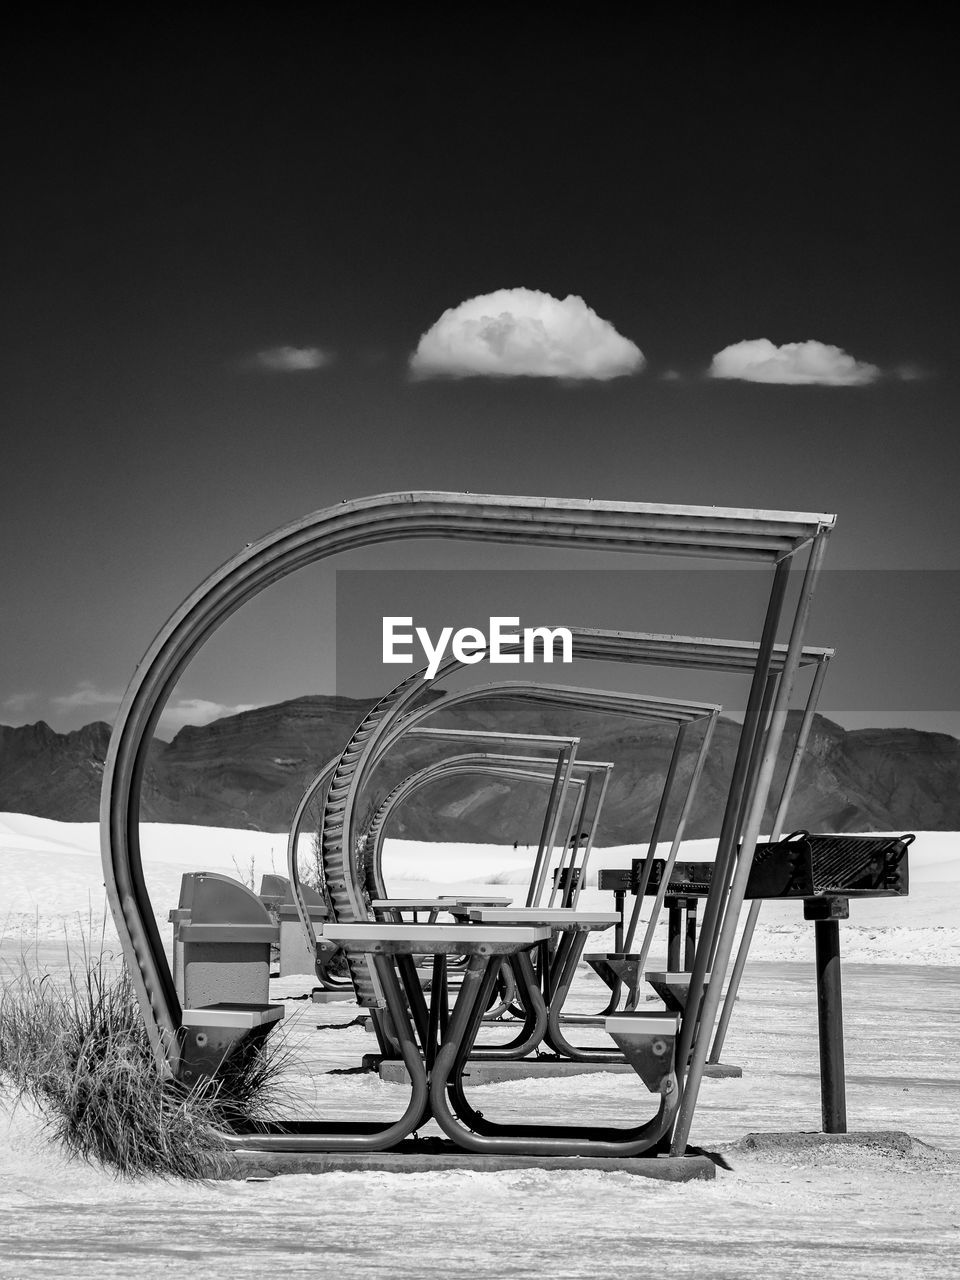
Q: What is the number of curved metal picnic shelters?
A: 6